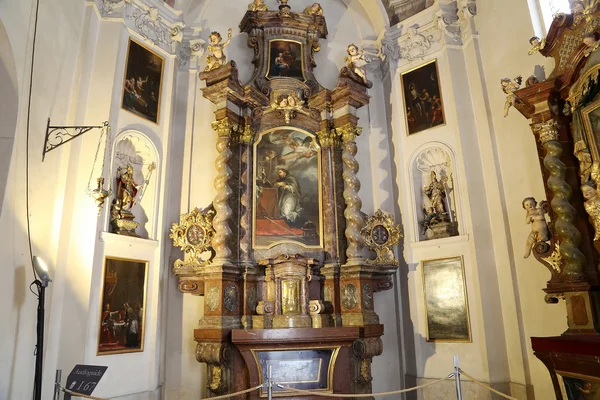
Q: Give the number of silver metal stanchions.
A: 3